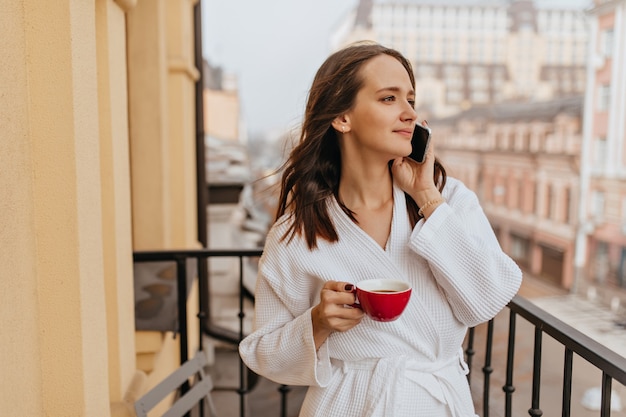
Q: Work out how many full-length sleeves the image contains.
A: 2